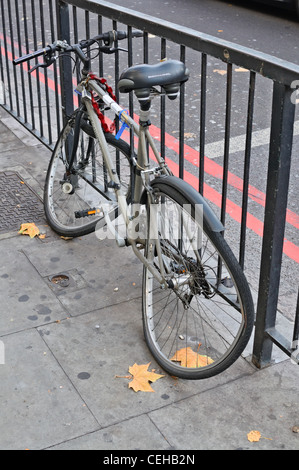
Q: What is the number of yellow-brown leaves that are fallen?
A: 4